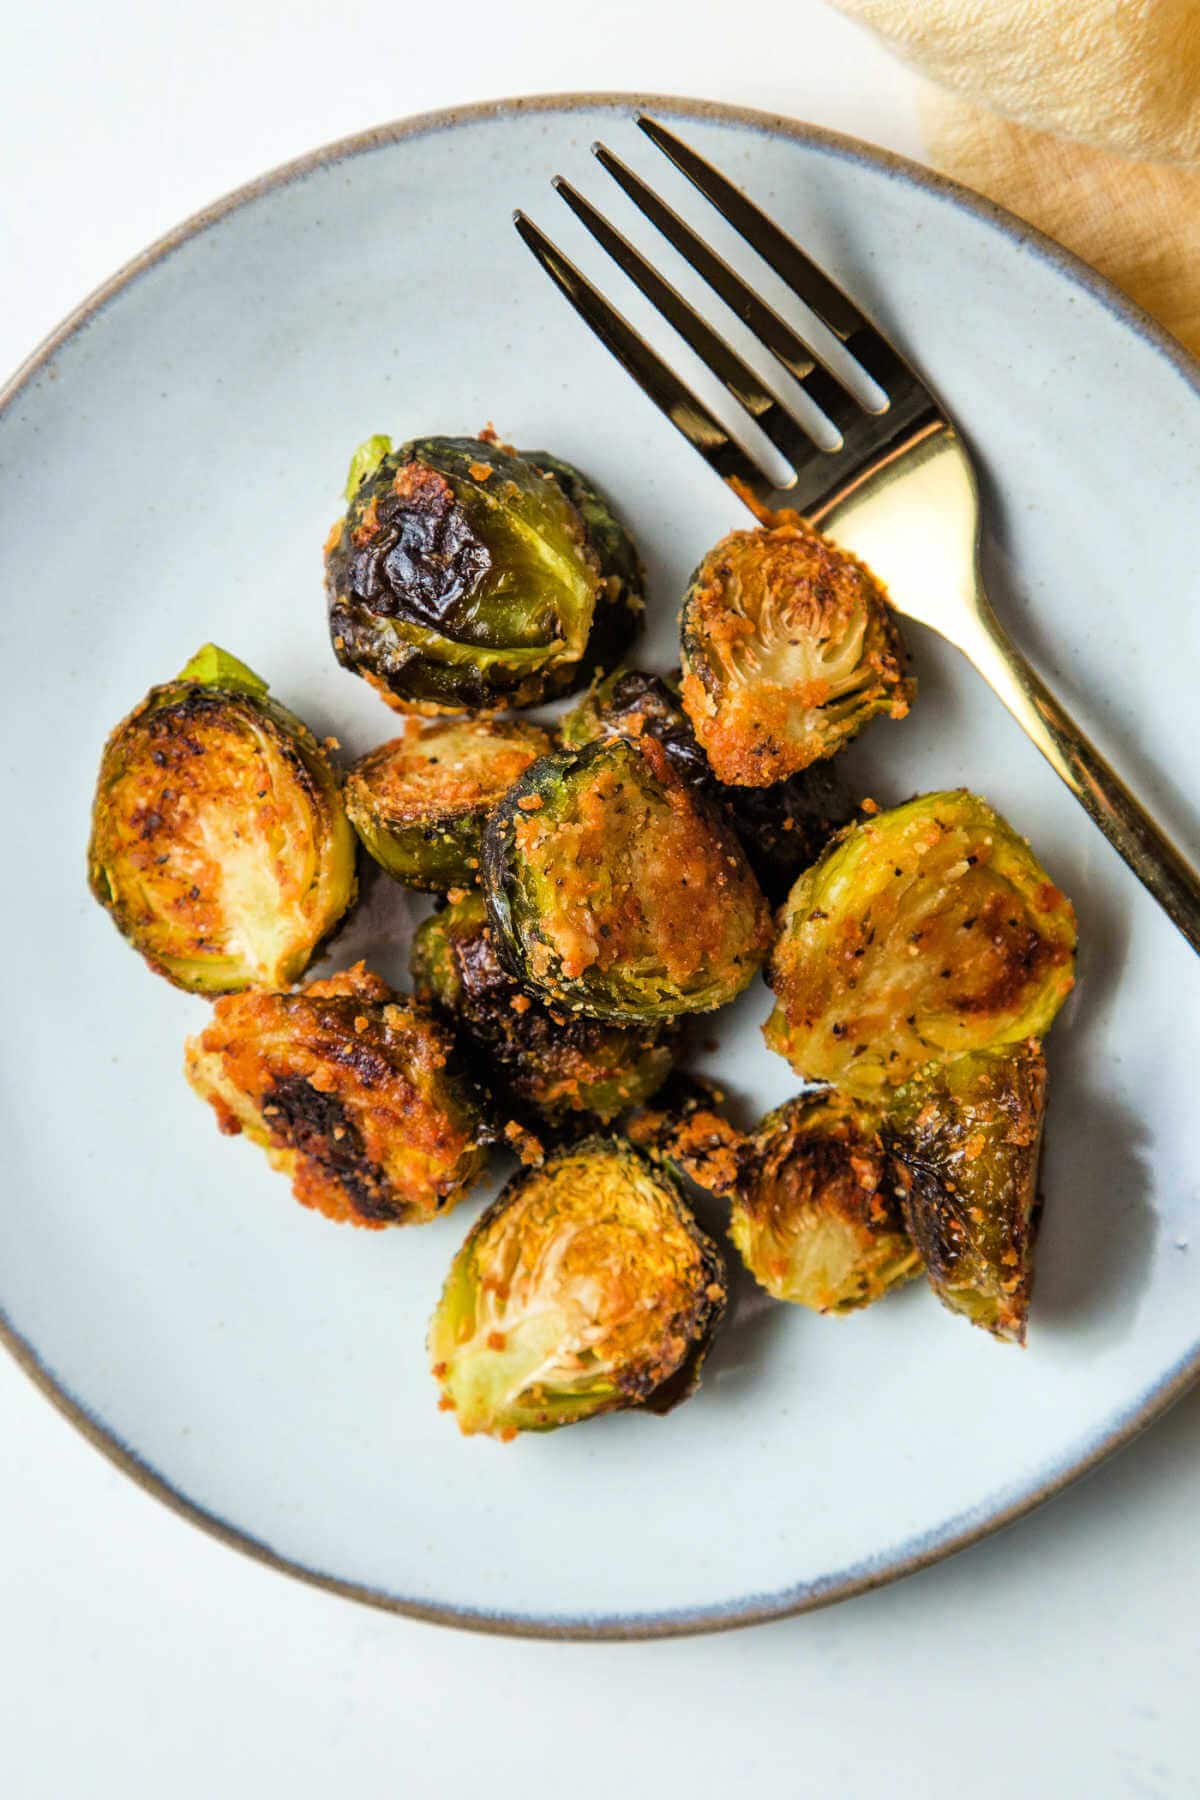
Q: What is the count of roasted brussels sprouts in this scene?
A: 12